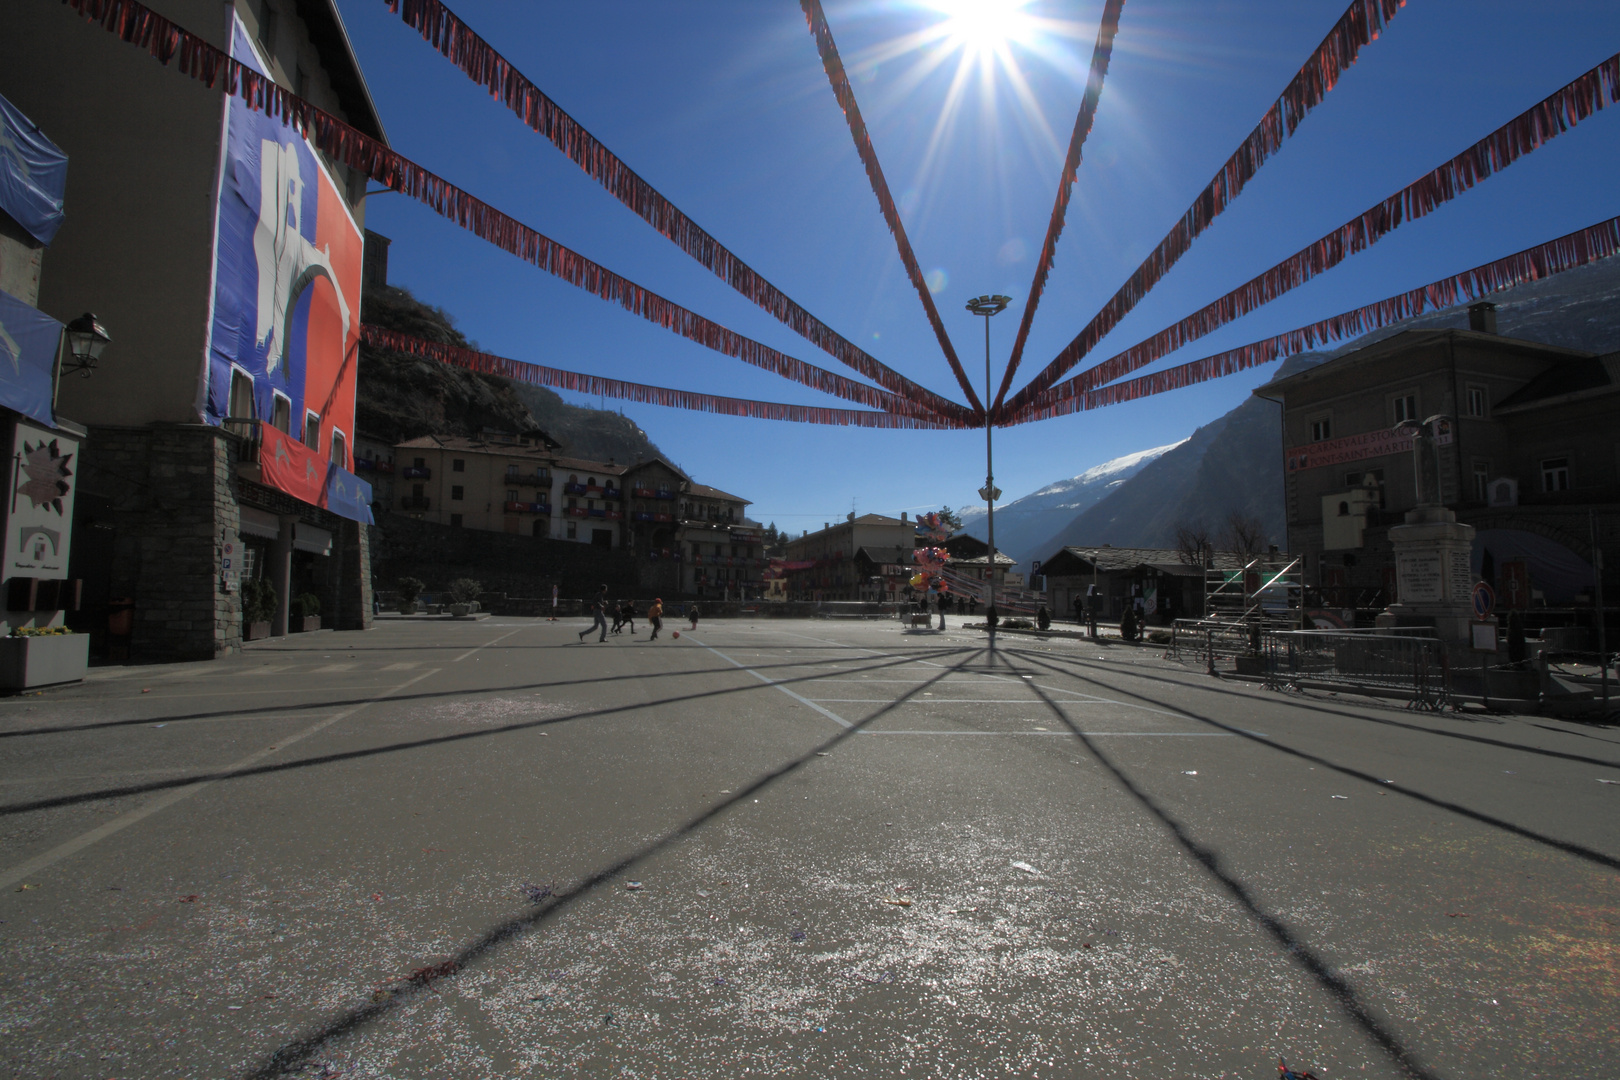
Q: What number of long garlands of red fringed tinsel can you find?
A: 8